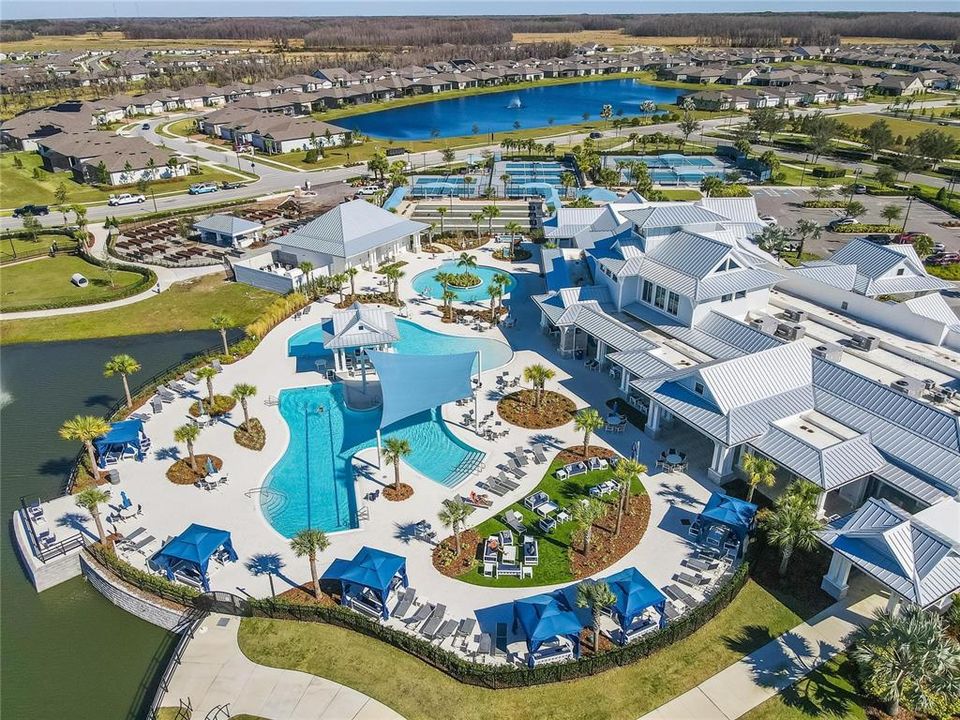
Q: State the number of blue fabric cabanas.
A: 6